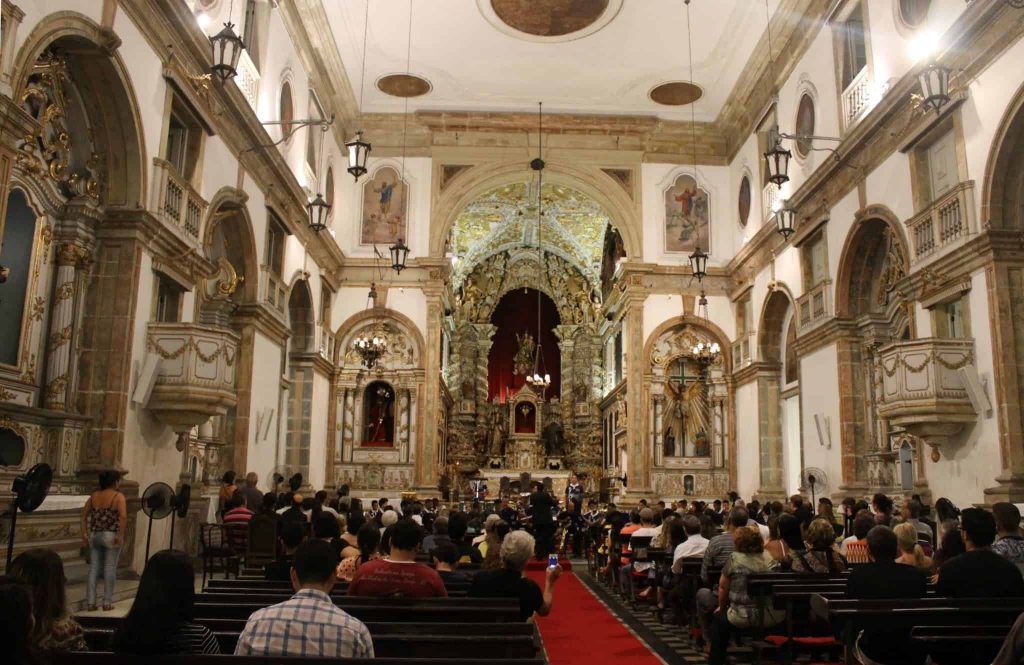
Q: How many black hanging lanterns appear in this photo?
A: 8